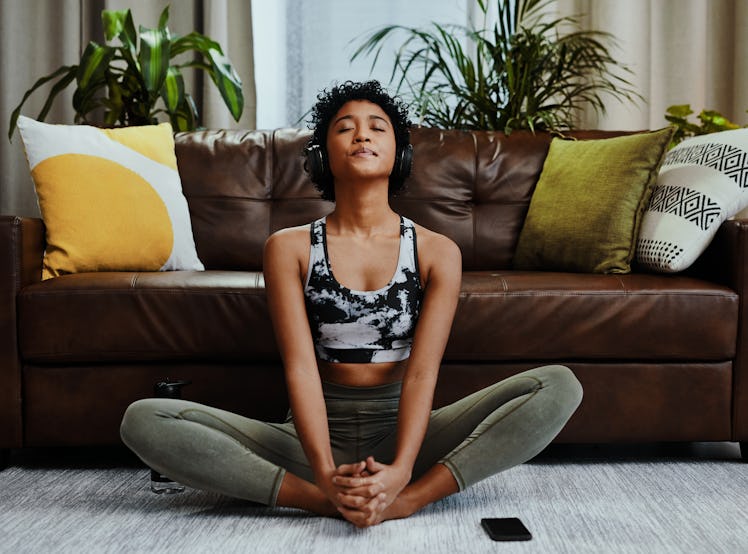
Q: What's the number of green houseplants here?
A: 3